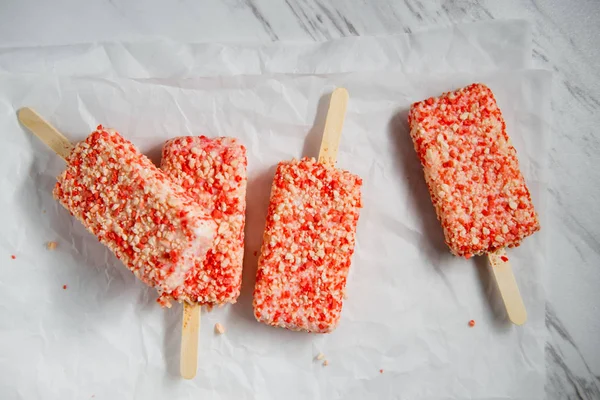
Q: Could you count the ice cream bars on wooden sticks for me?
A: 4